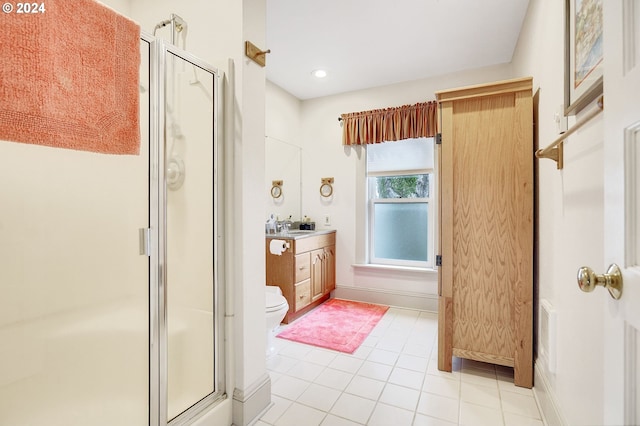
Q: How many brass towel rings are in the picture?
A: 2